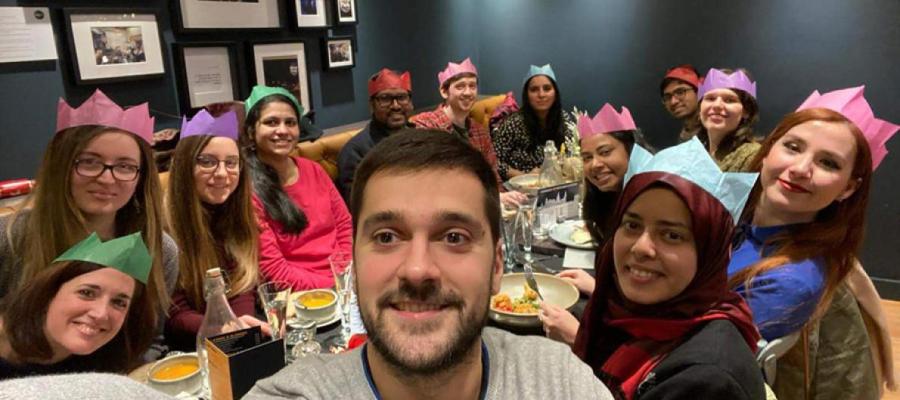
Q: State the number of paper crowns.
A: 12